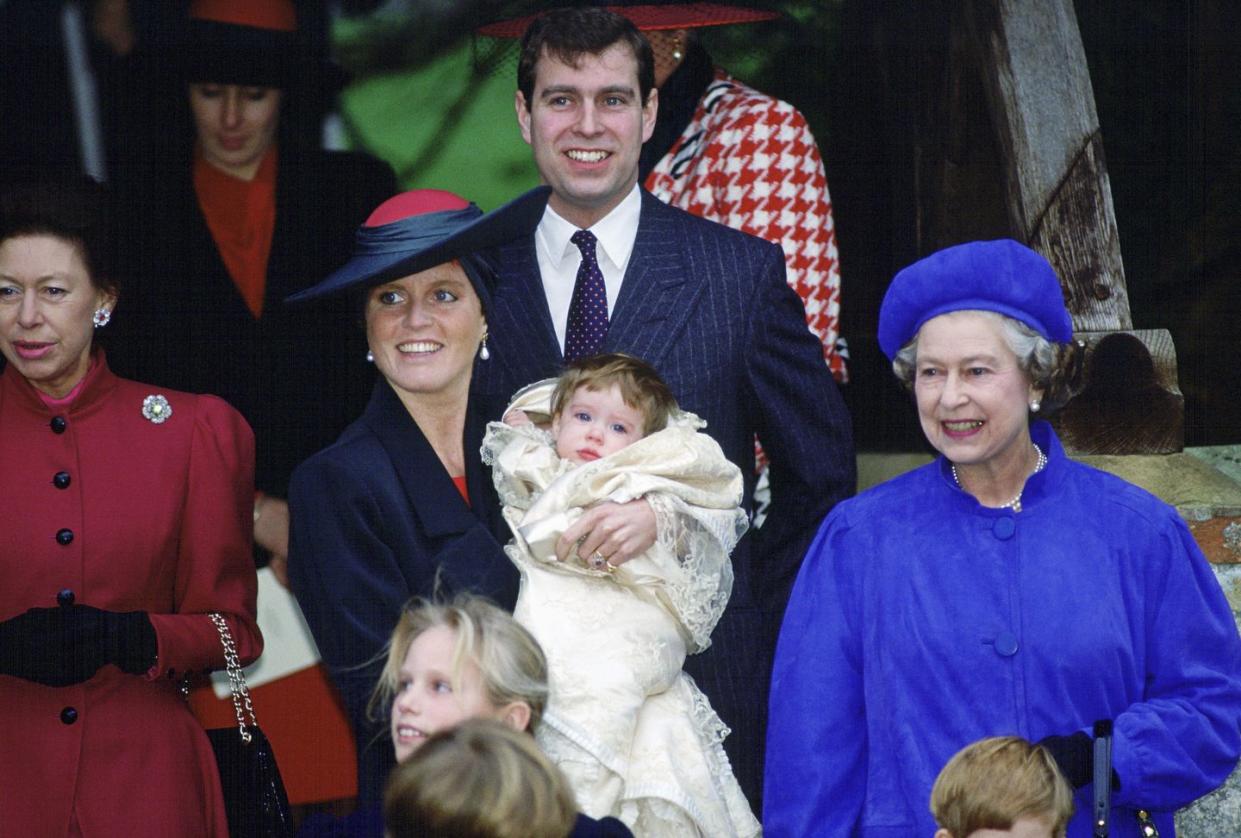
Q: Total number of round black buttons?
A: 5